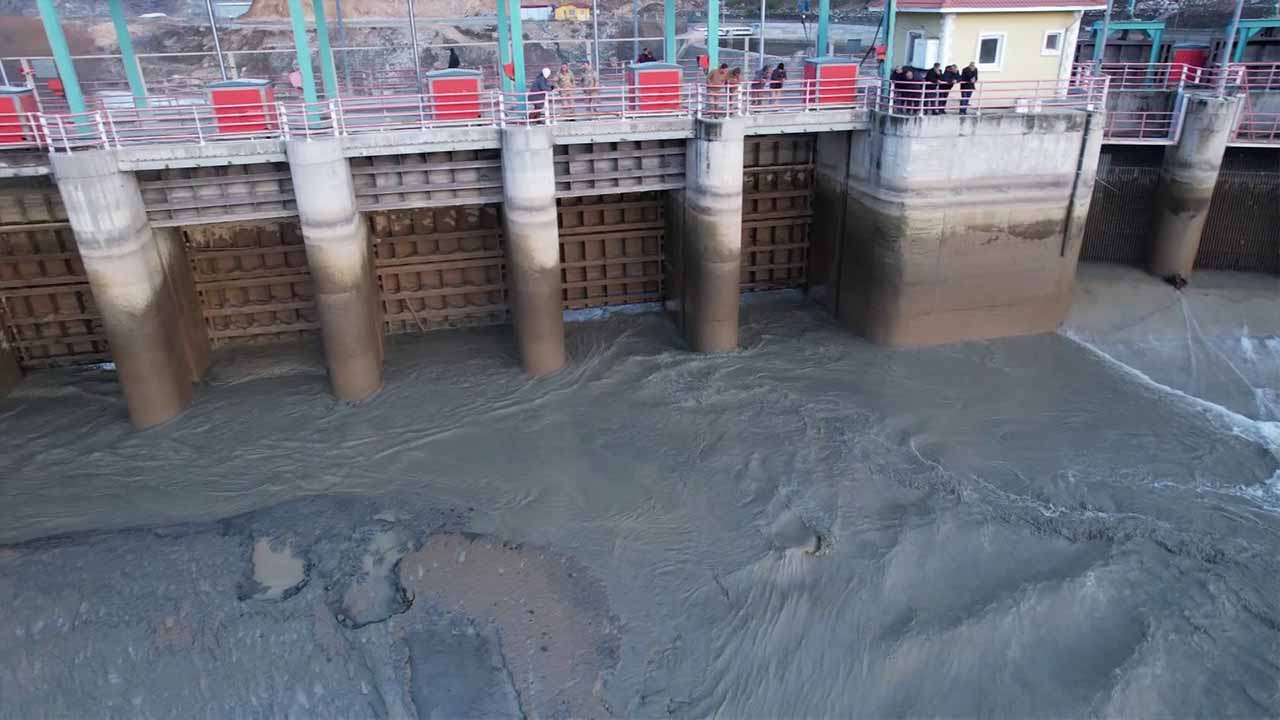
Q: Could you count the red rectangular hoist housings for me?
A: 6